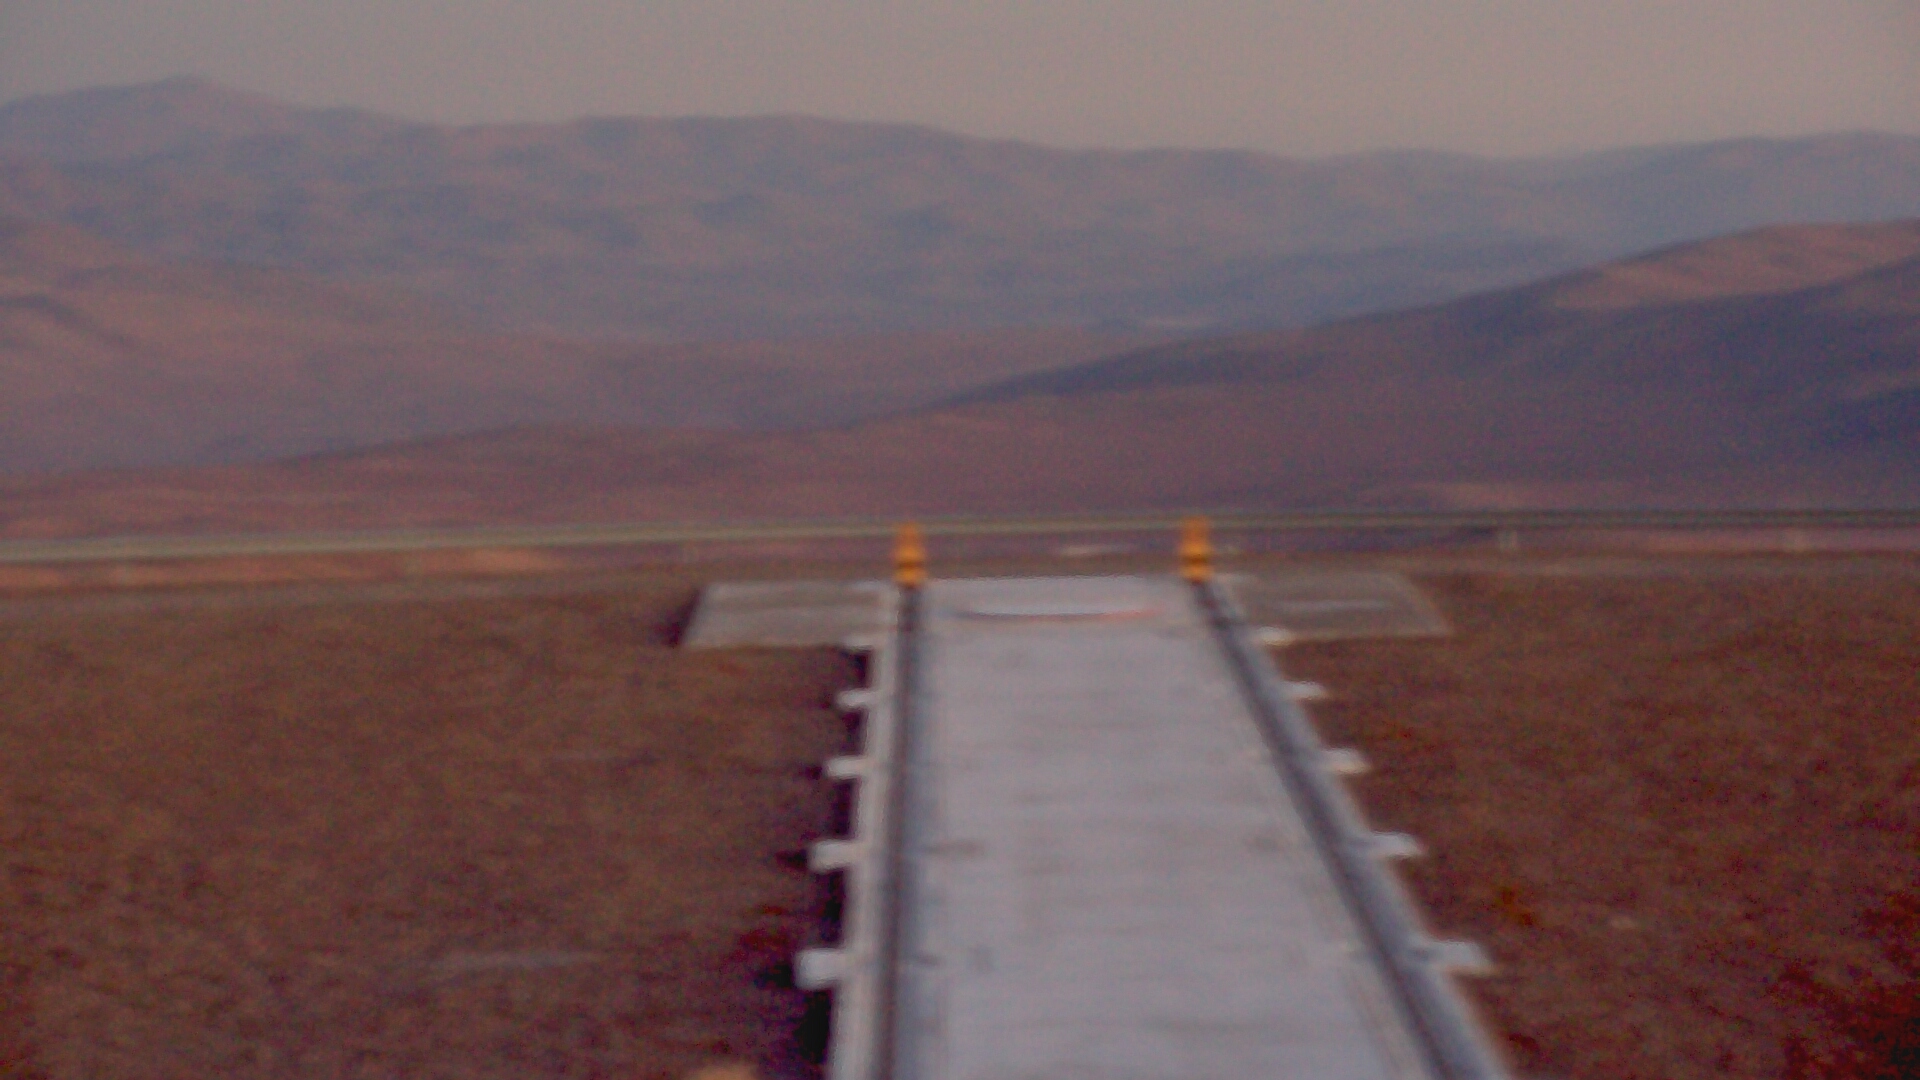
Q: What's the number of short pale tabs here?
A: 10